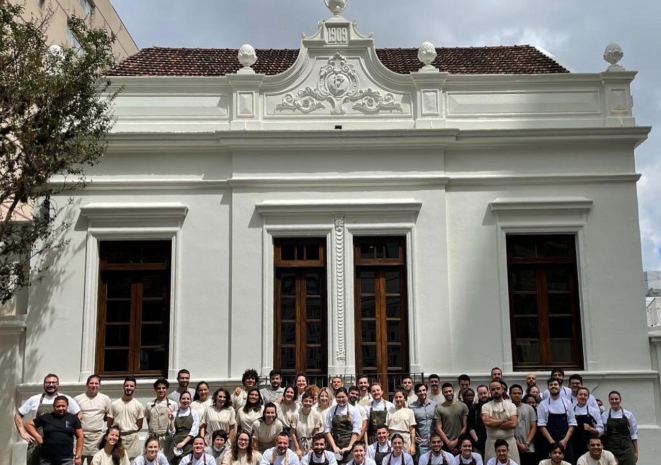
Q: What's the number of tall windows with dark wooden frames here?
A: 4